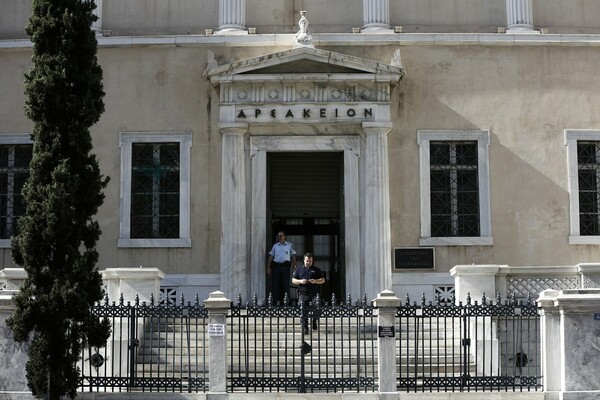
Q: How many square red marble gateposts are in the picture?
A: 0